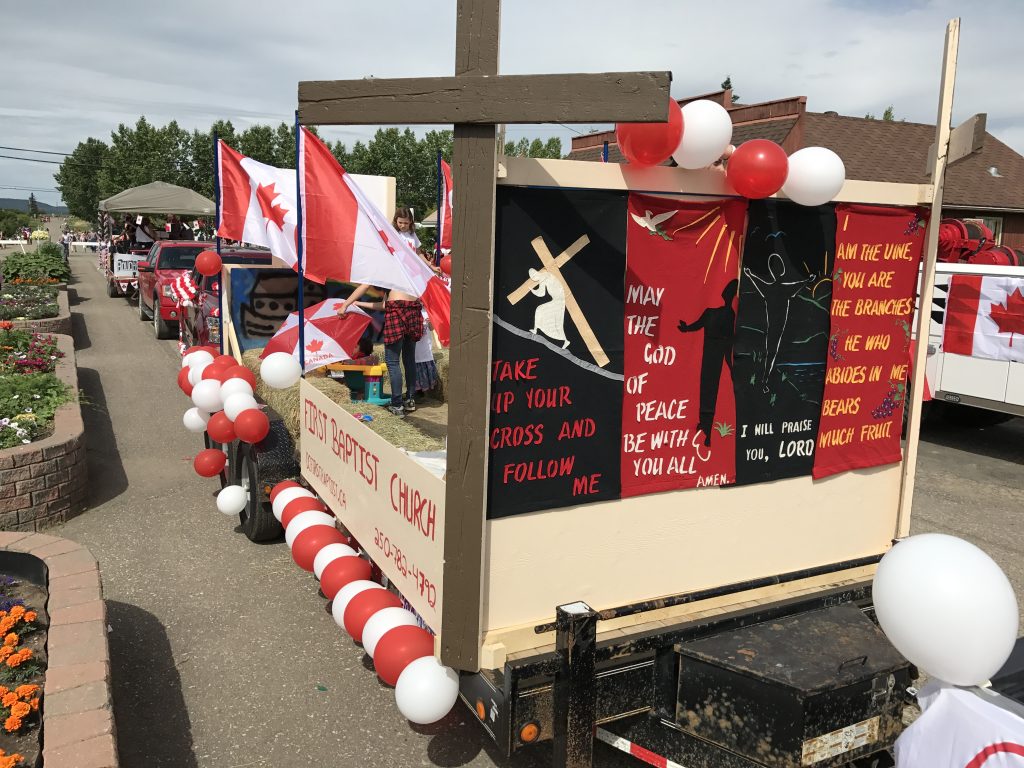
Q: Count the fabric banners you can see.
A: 4